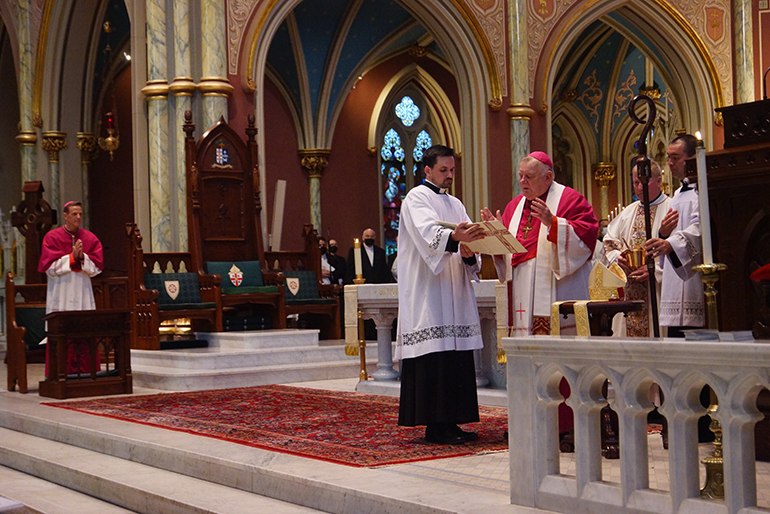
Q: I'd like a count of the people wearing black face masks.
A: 3